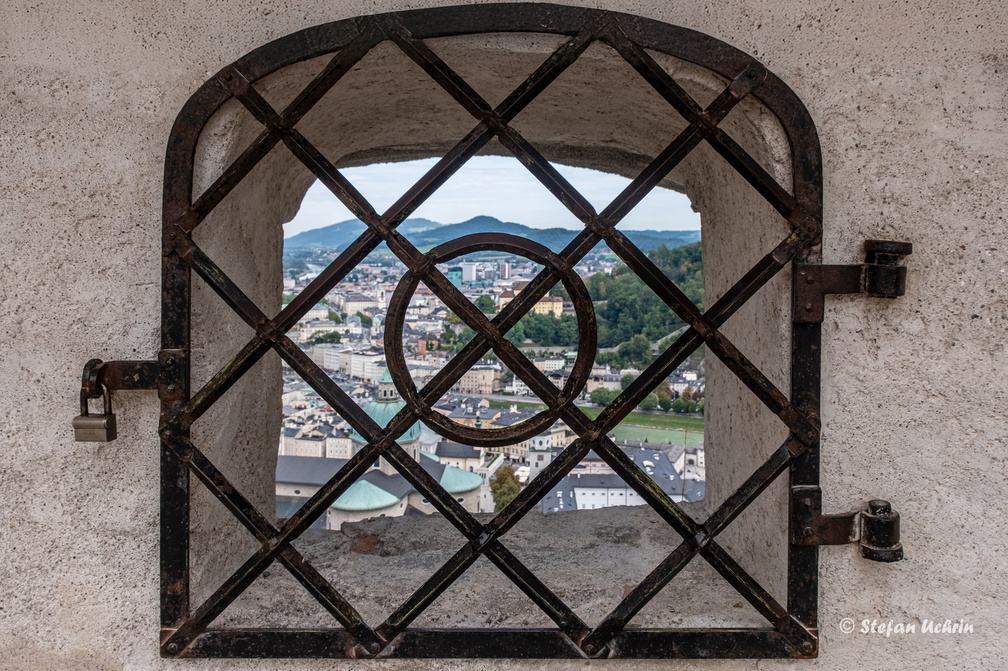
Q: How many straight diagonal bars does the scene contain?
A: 10